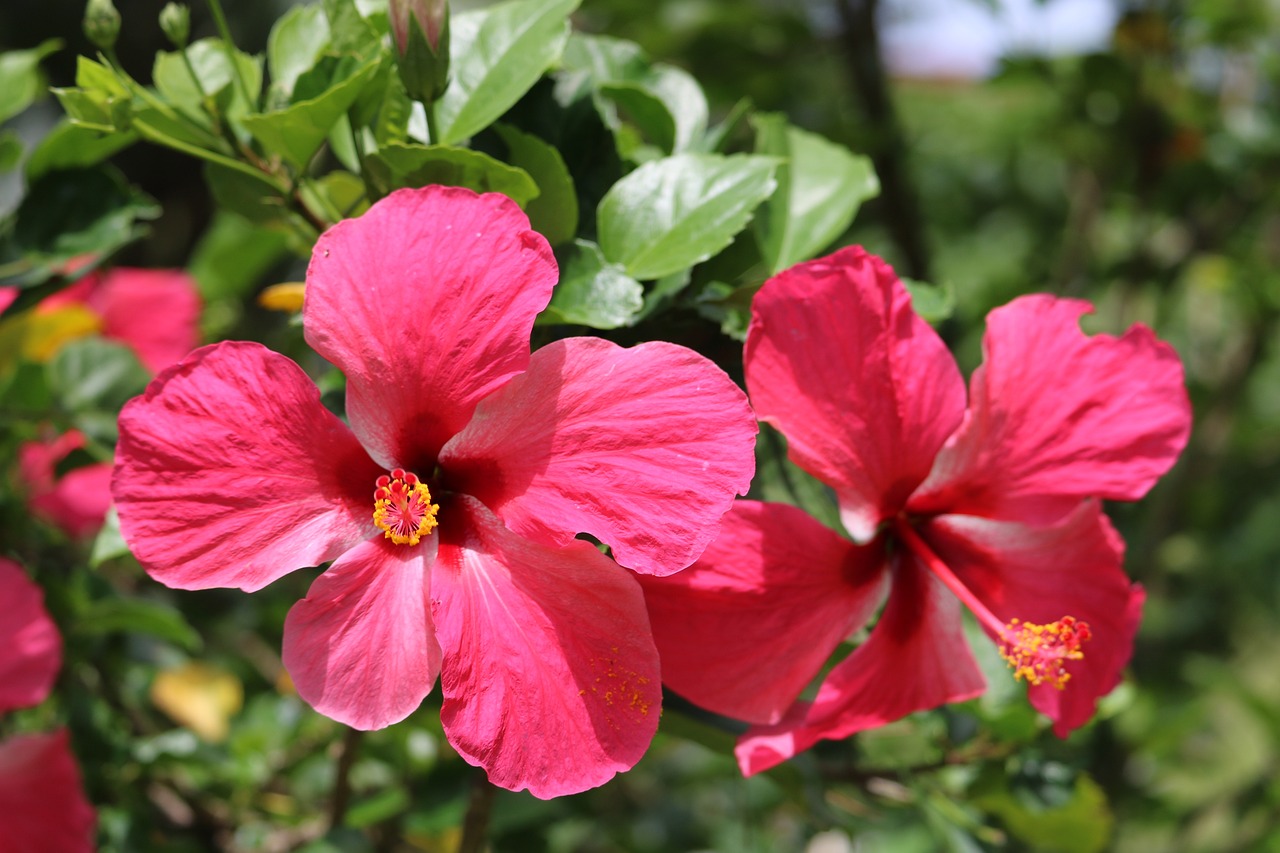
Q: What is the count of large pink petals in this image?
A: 10